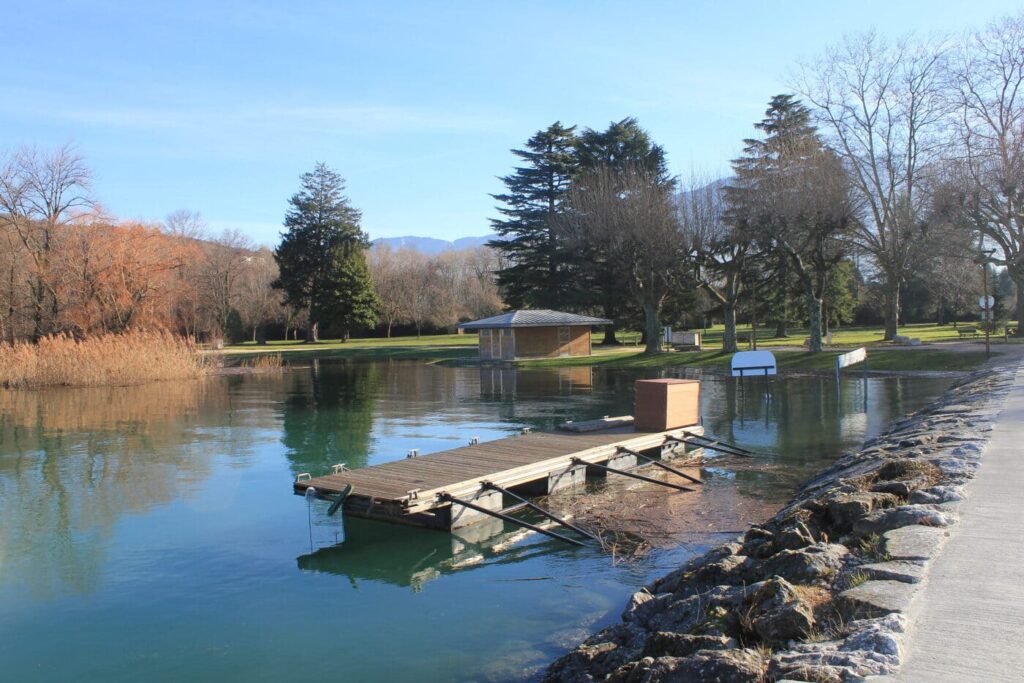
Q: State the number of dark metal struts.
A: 6